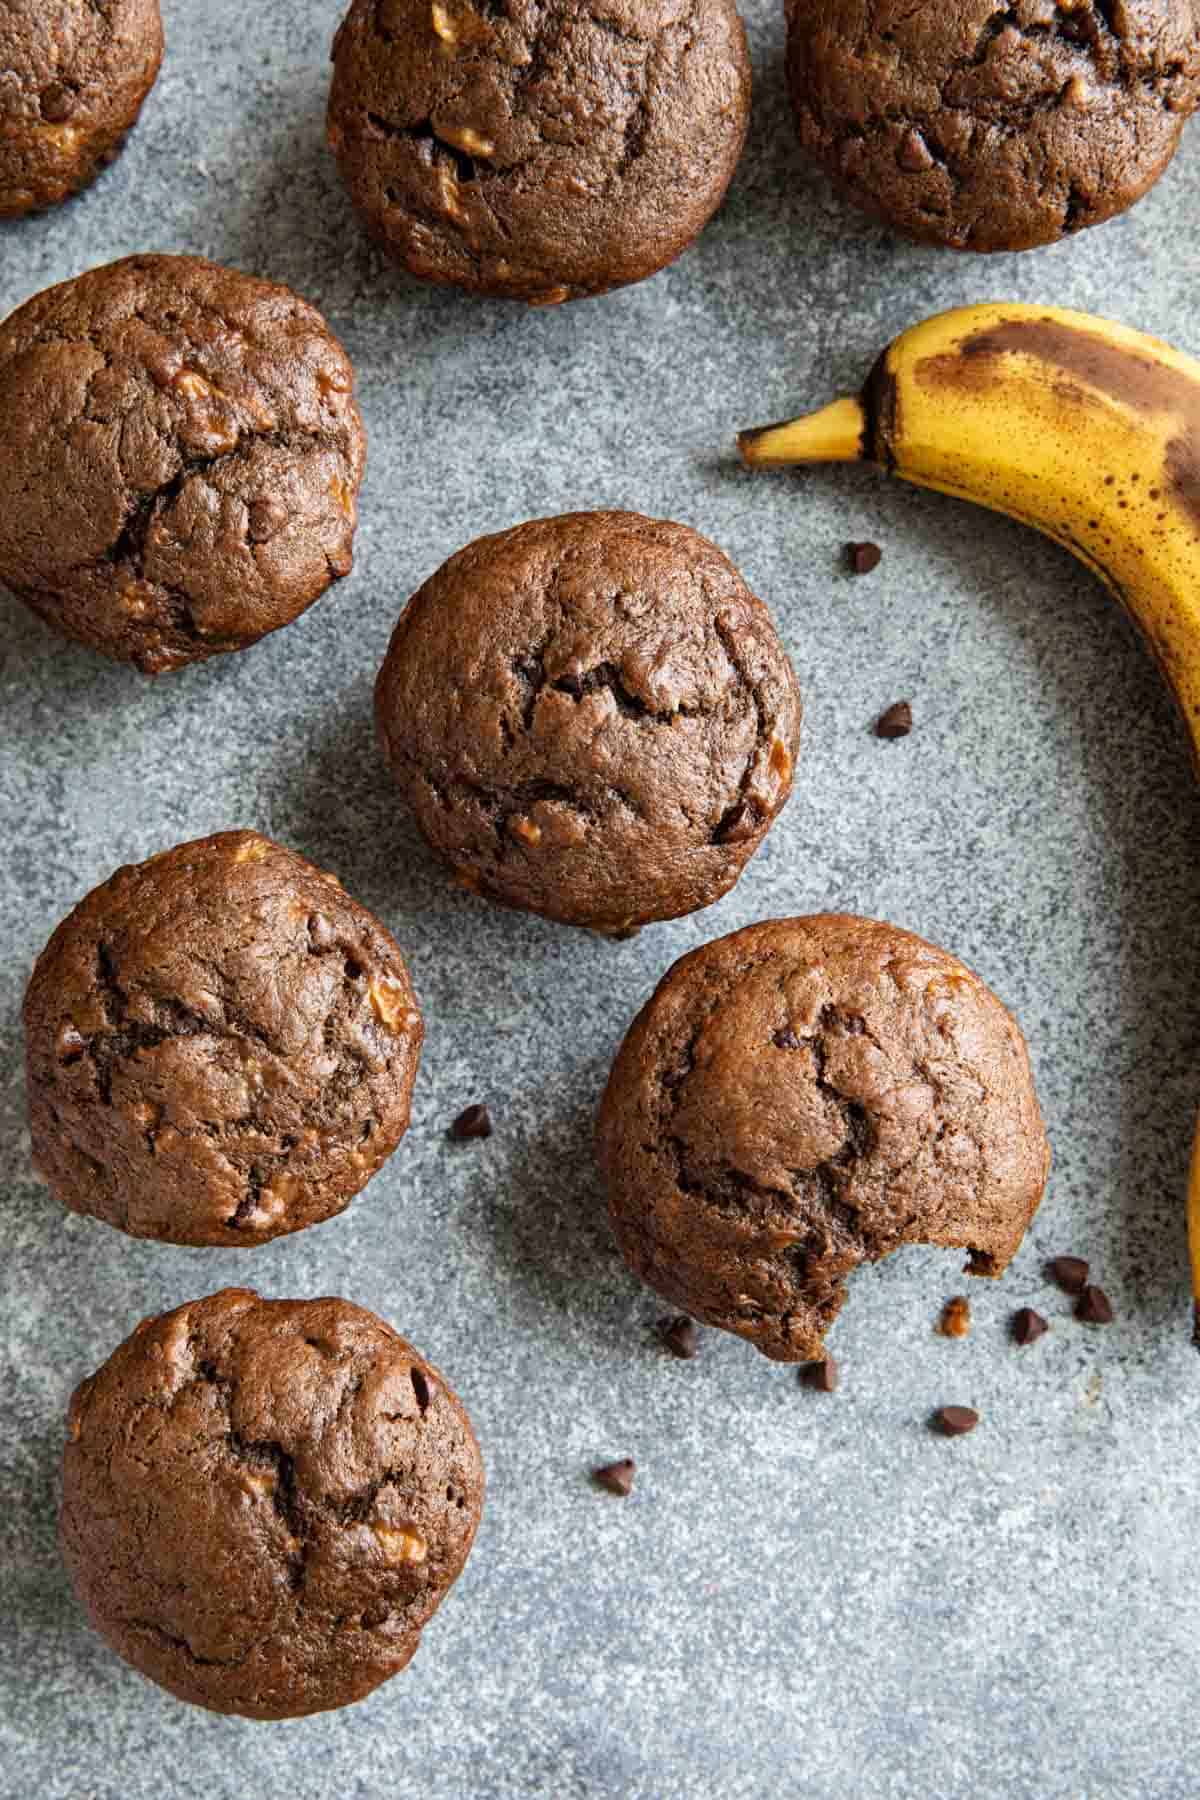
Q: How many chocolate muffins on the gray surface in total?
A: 8